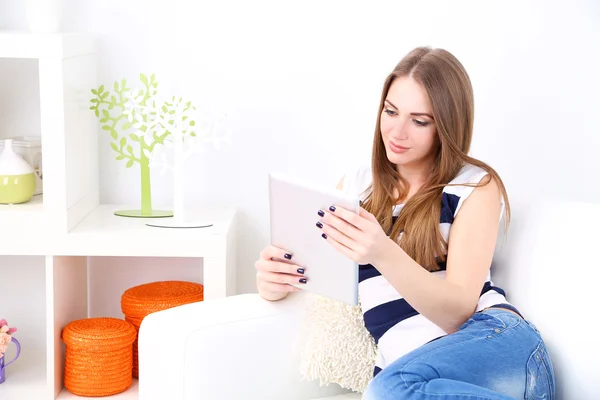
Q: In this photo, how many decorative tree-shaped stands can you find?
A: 2